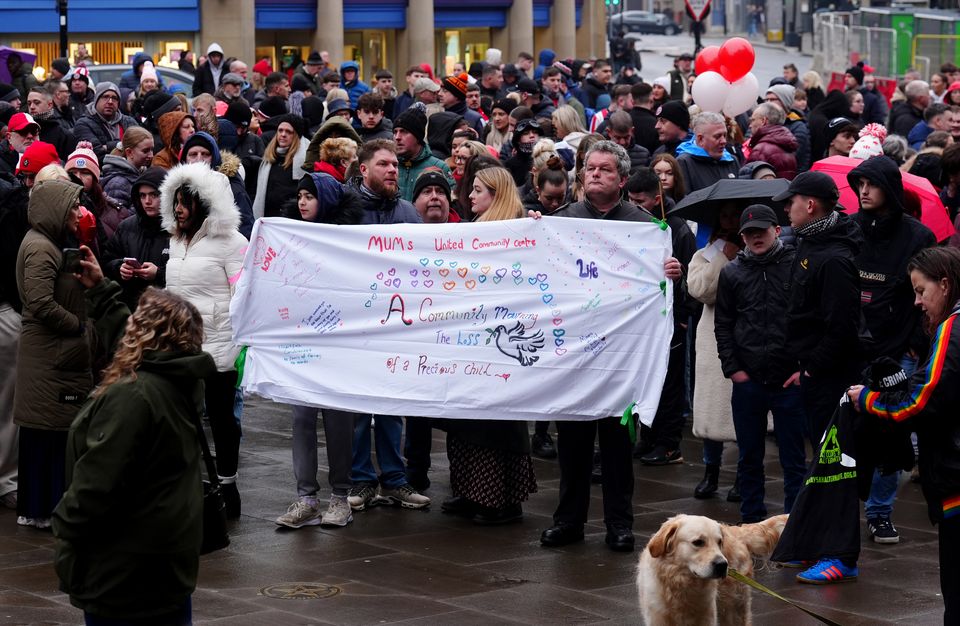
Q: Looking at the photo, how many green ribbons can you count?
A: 4